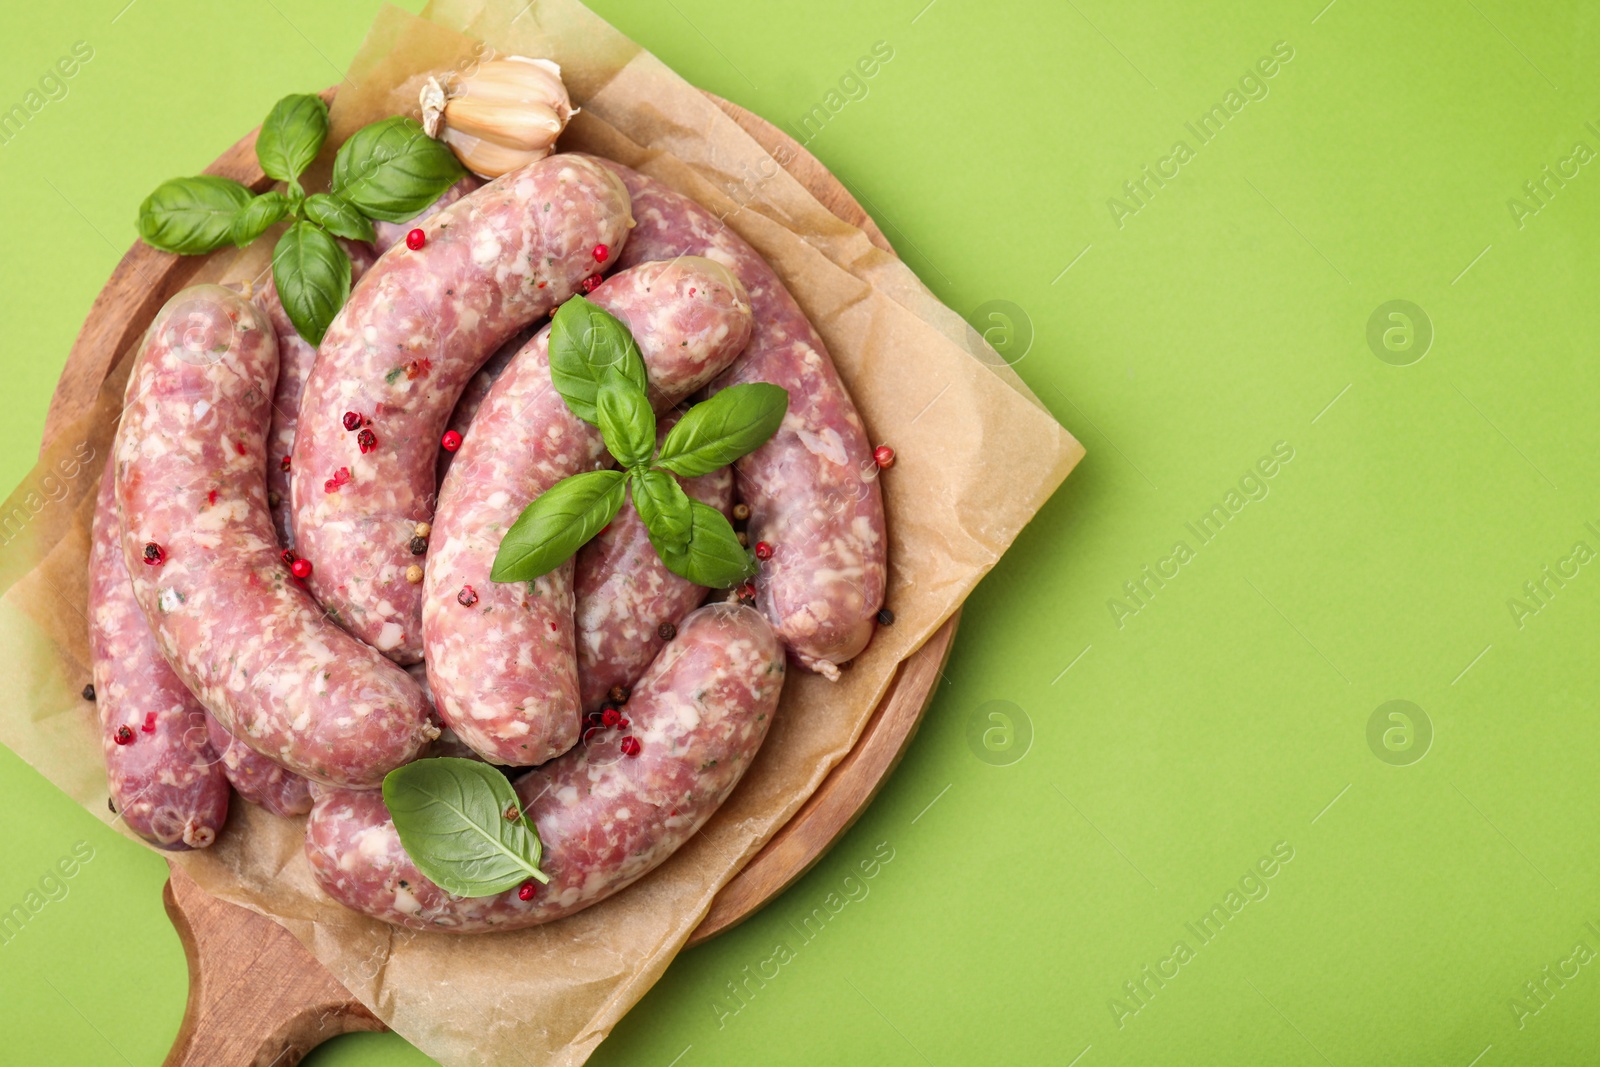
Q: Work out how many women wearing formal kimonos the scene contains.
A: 0